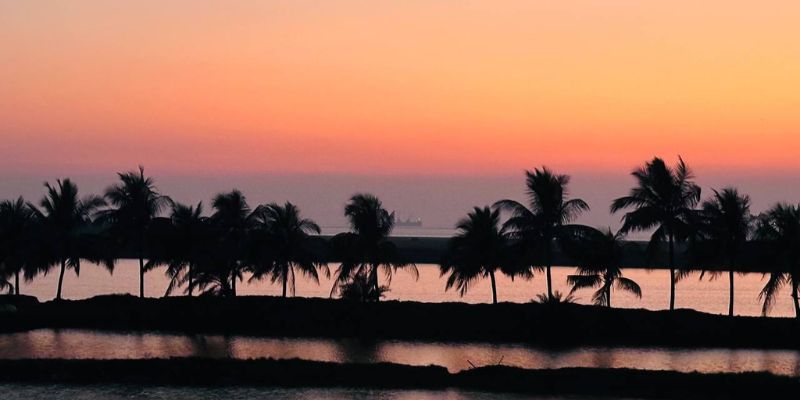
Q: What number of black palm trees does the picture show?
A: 13